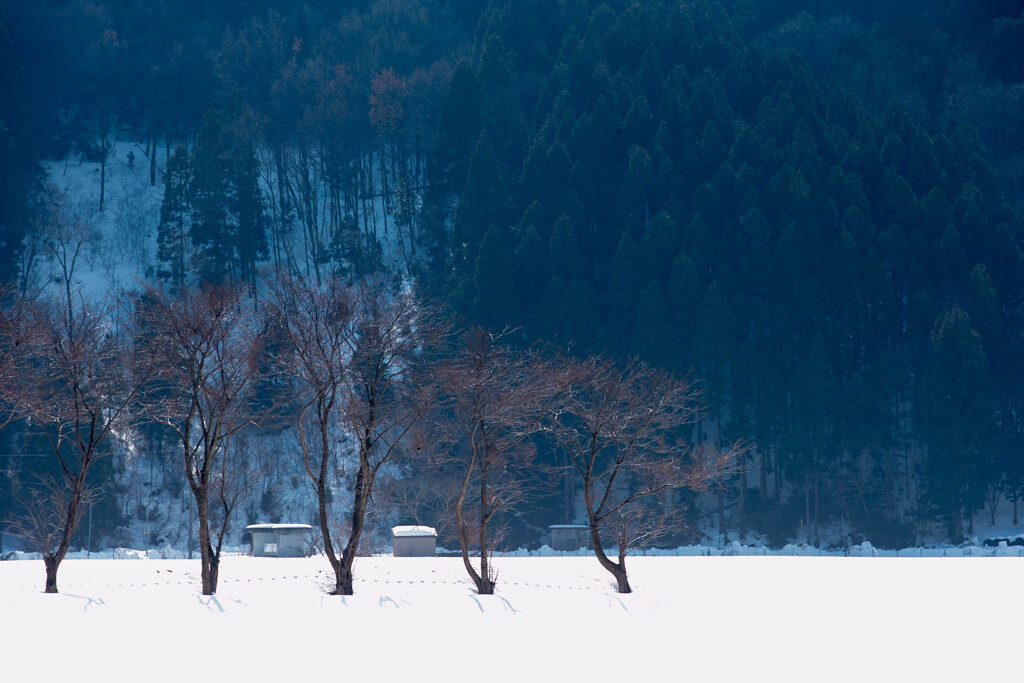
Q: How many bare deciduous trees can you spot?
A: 5